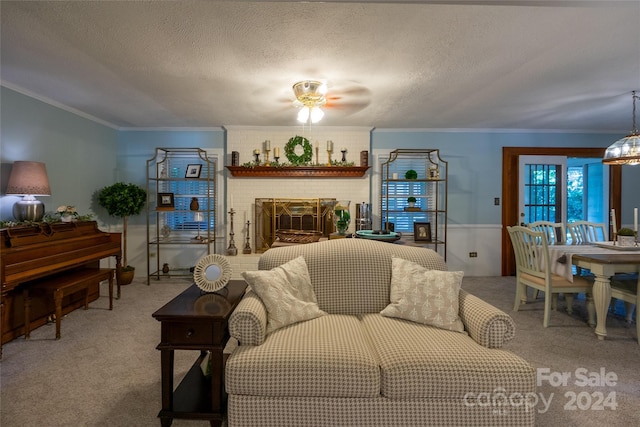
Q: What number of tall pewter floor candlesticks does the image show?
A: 2